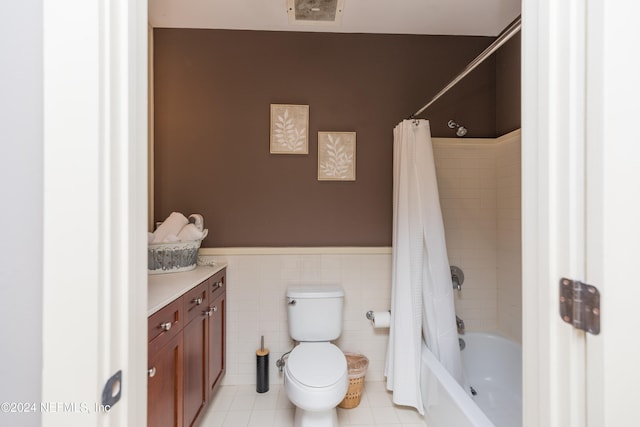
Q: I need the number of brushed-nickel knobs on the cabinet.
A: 6